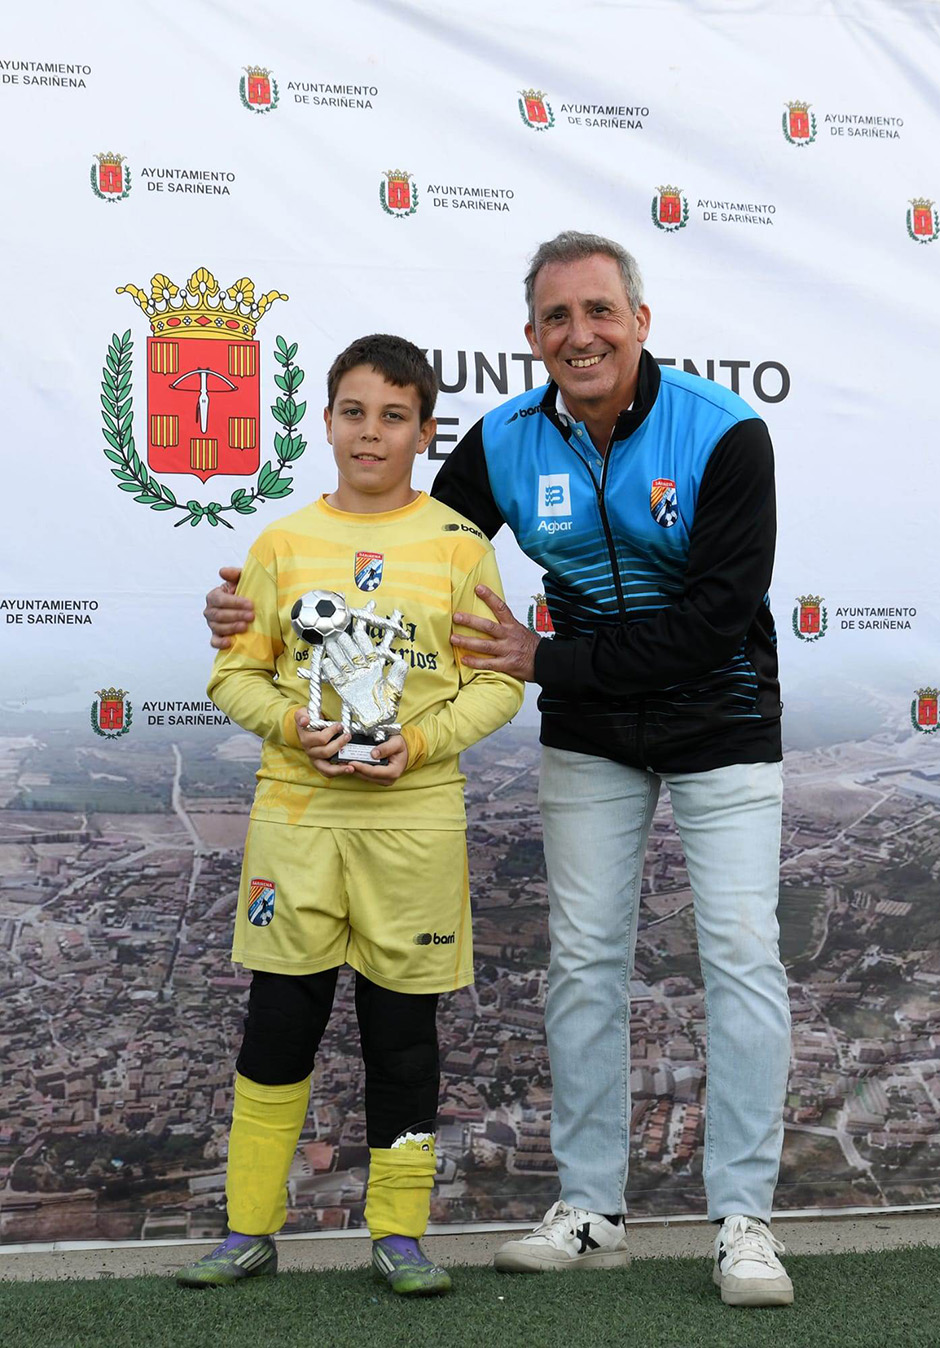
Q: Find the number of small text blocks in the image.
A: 10